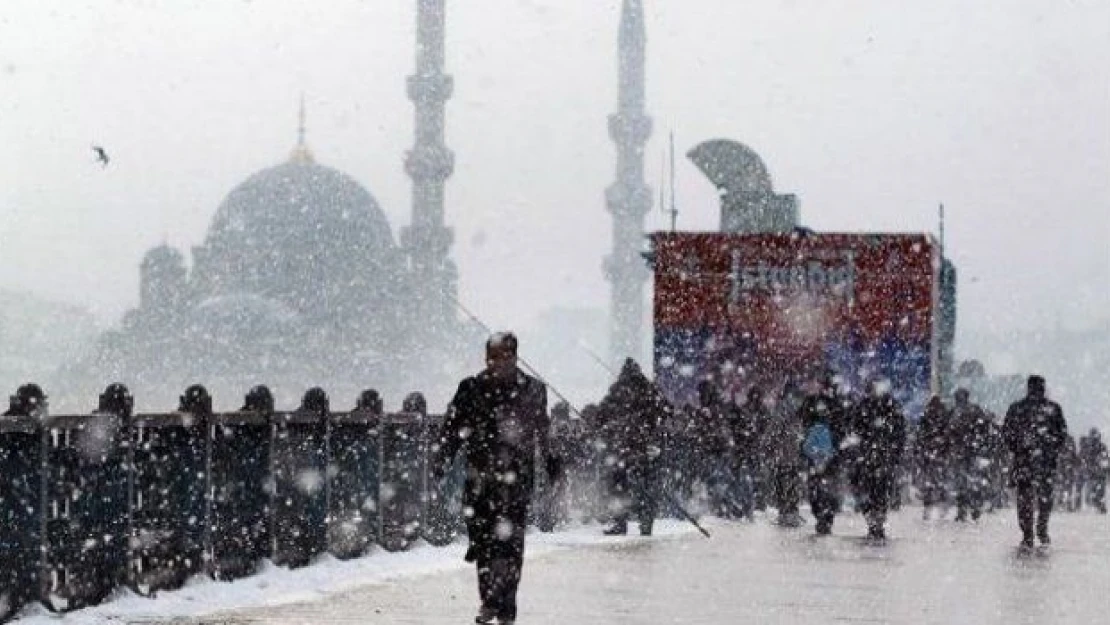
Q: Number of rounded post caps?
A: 7